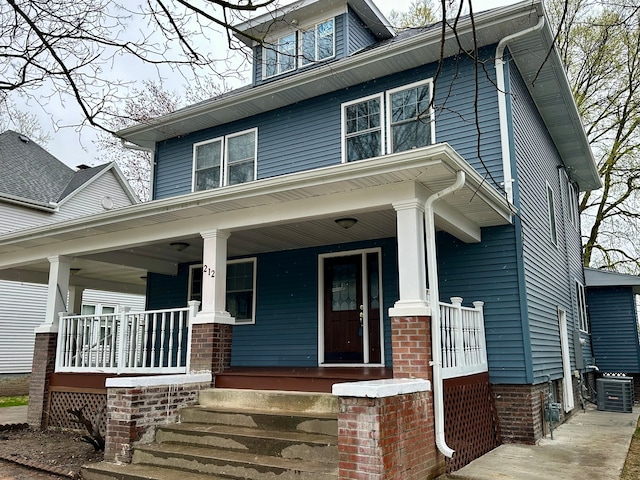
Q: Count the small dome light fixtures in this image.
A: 2